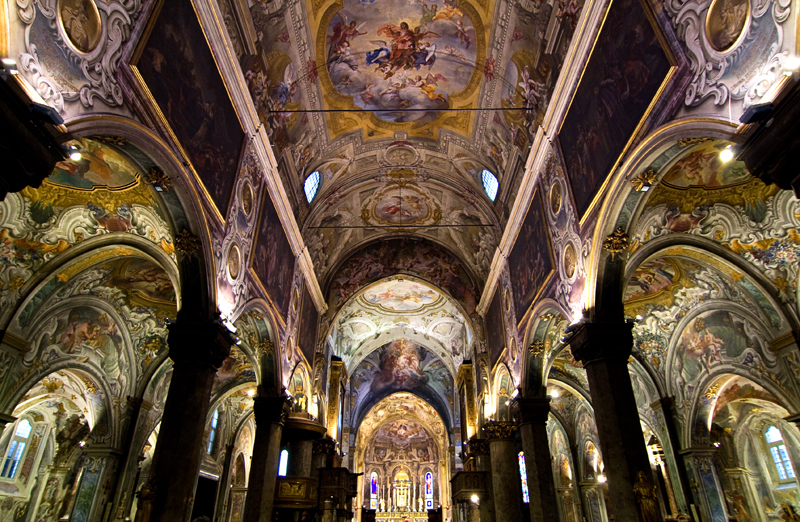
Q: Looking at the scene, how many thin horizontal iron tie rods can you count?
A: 2